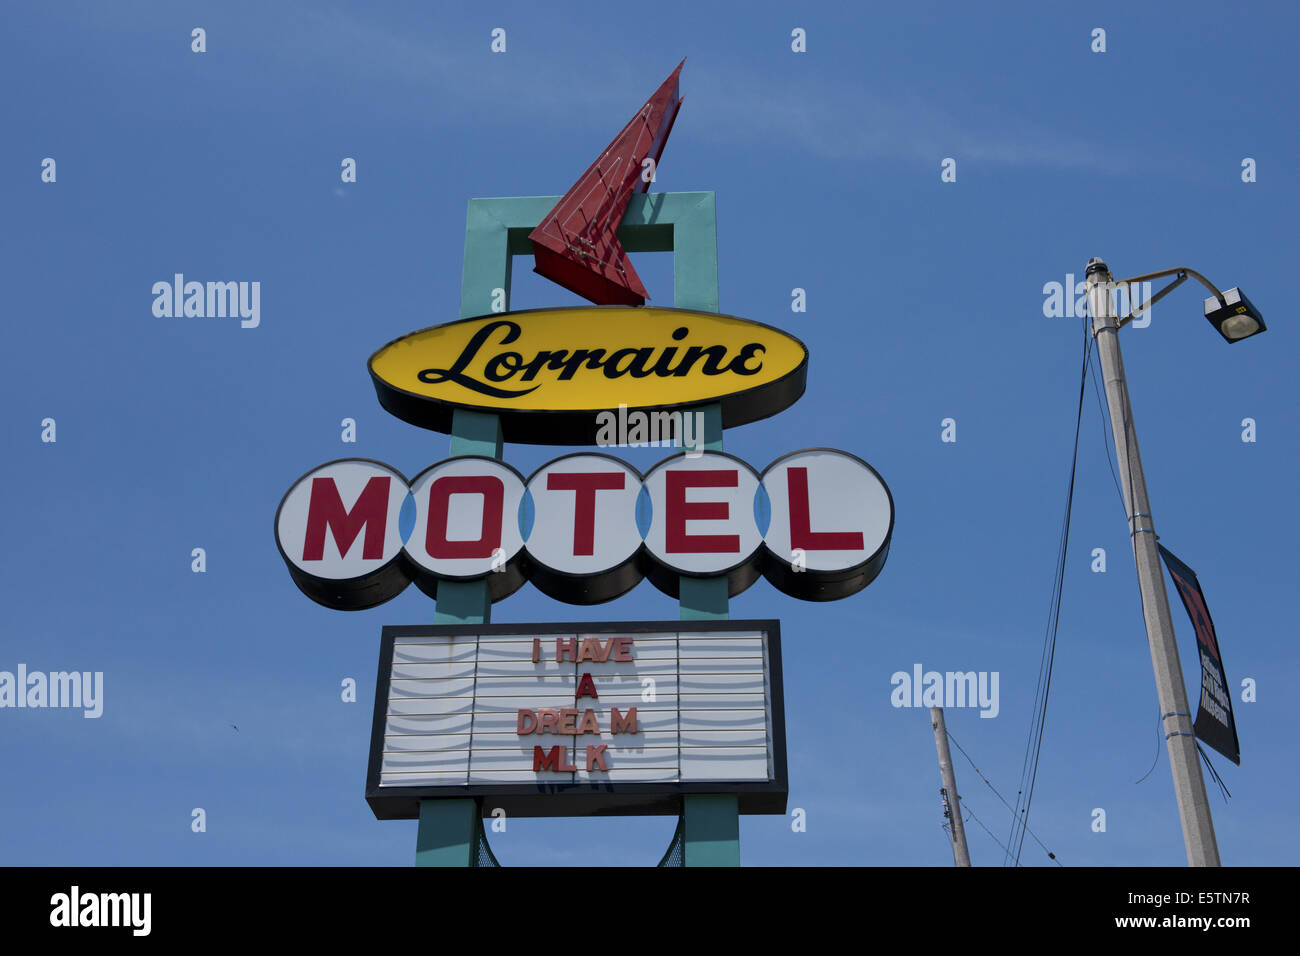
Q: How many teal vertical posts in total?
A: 2